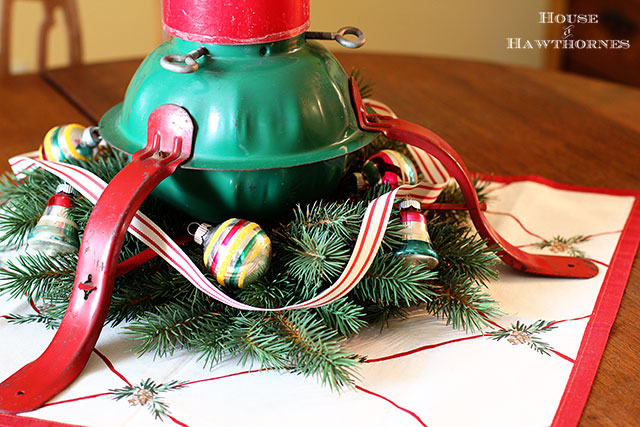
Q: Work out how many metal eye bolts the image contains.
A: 2